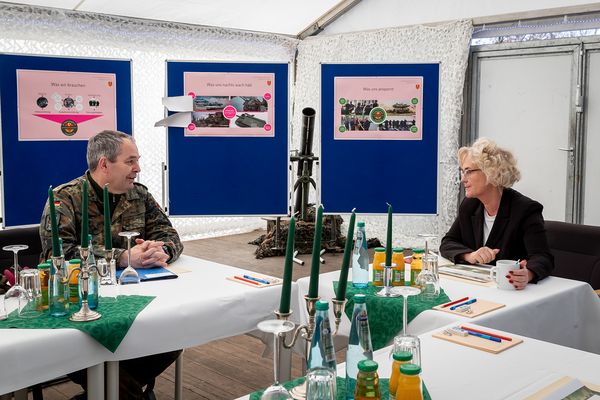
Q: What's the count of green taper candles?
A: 7